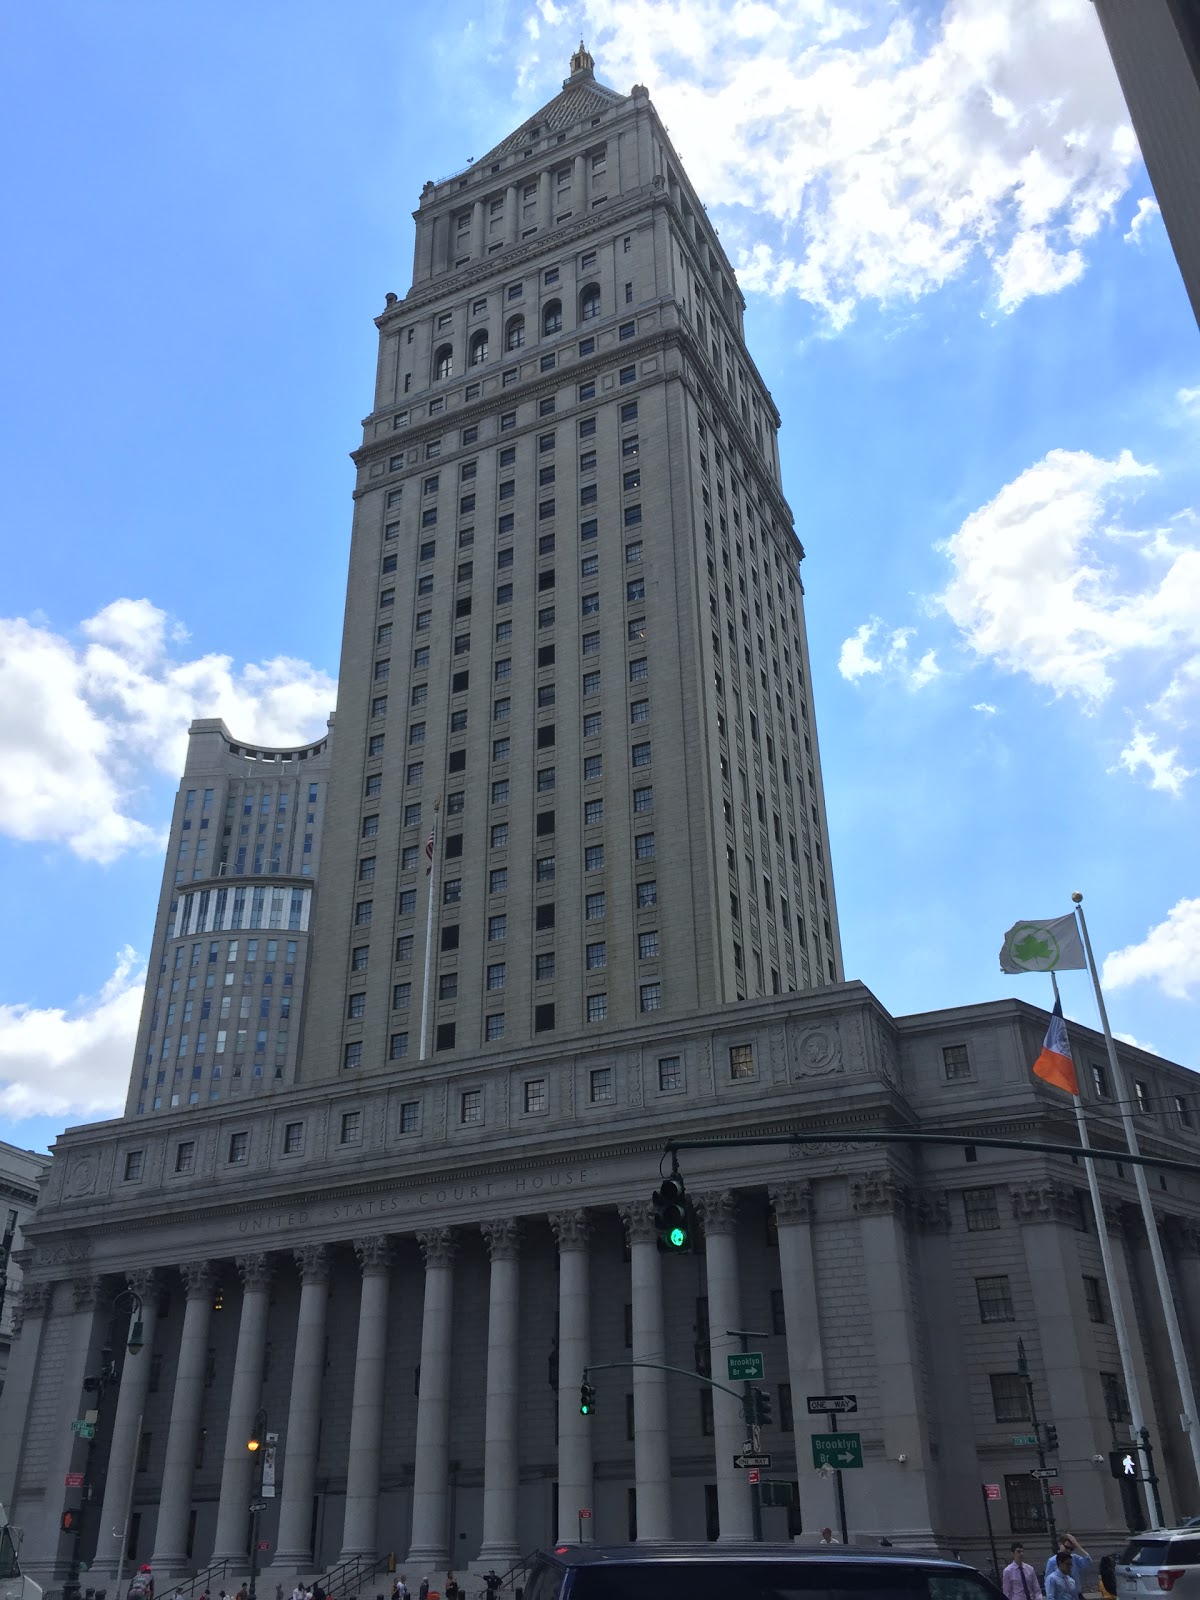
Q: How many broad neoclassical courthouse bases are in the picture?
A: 1